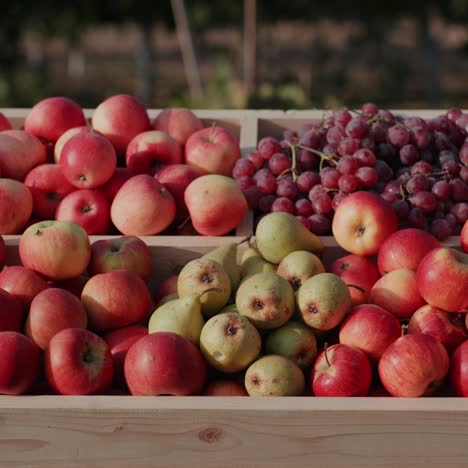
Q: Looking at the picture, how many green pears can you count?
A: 11